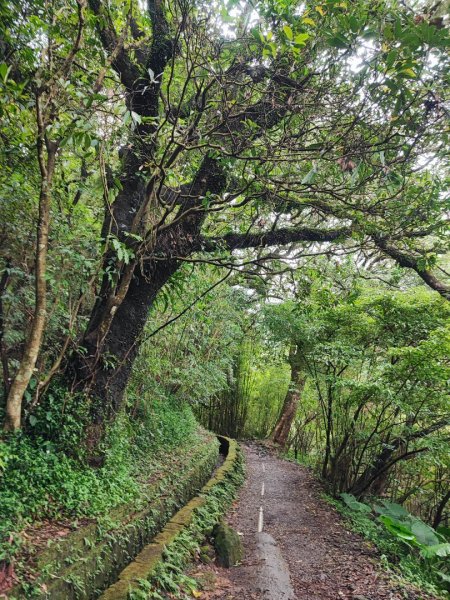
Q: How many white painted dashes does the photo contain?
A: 3